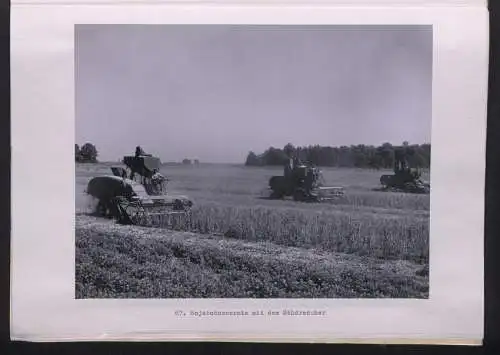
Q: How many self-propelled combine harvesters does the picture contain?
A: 3